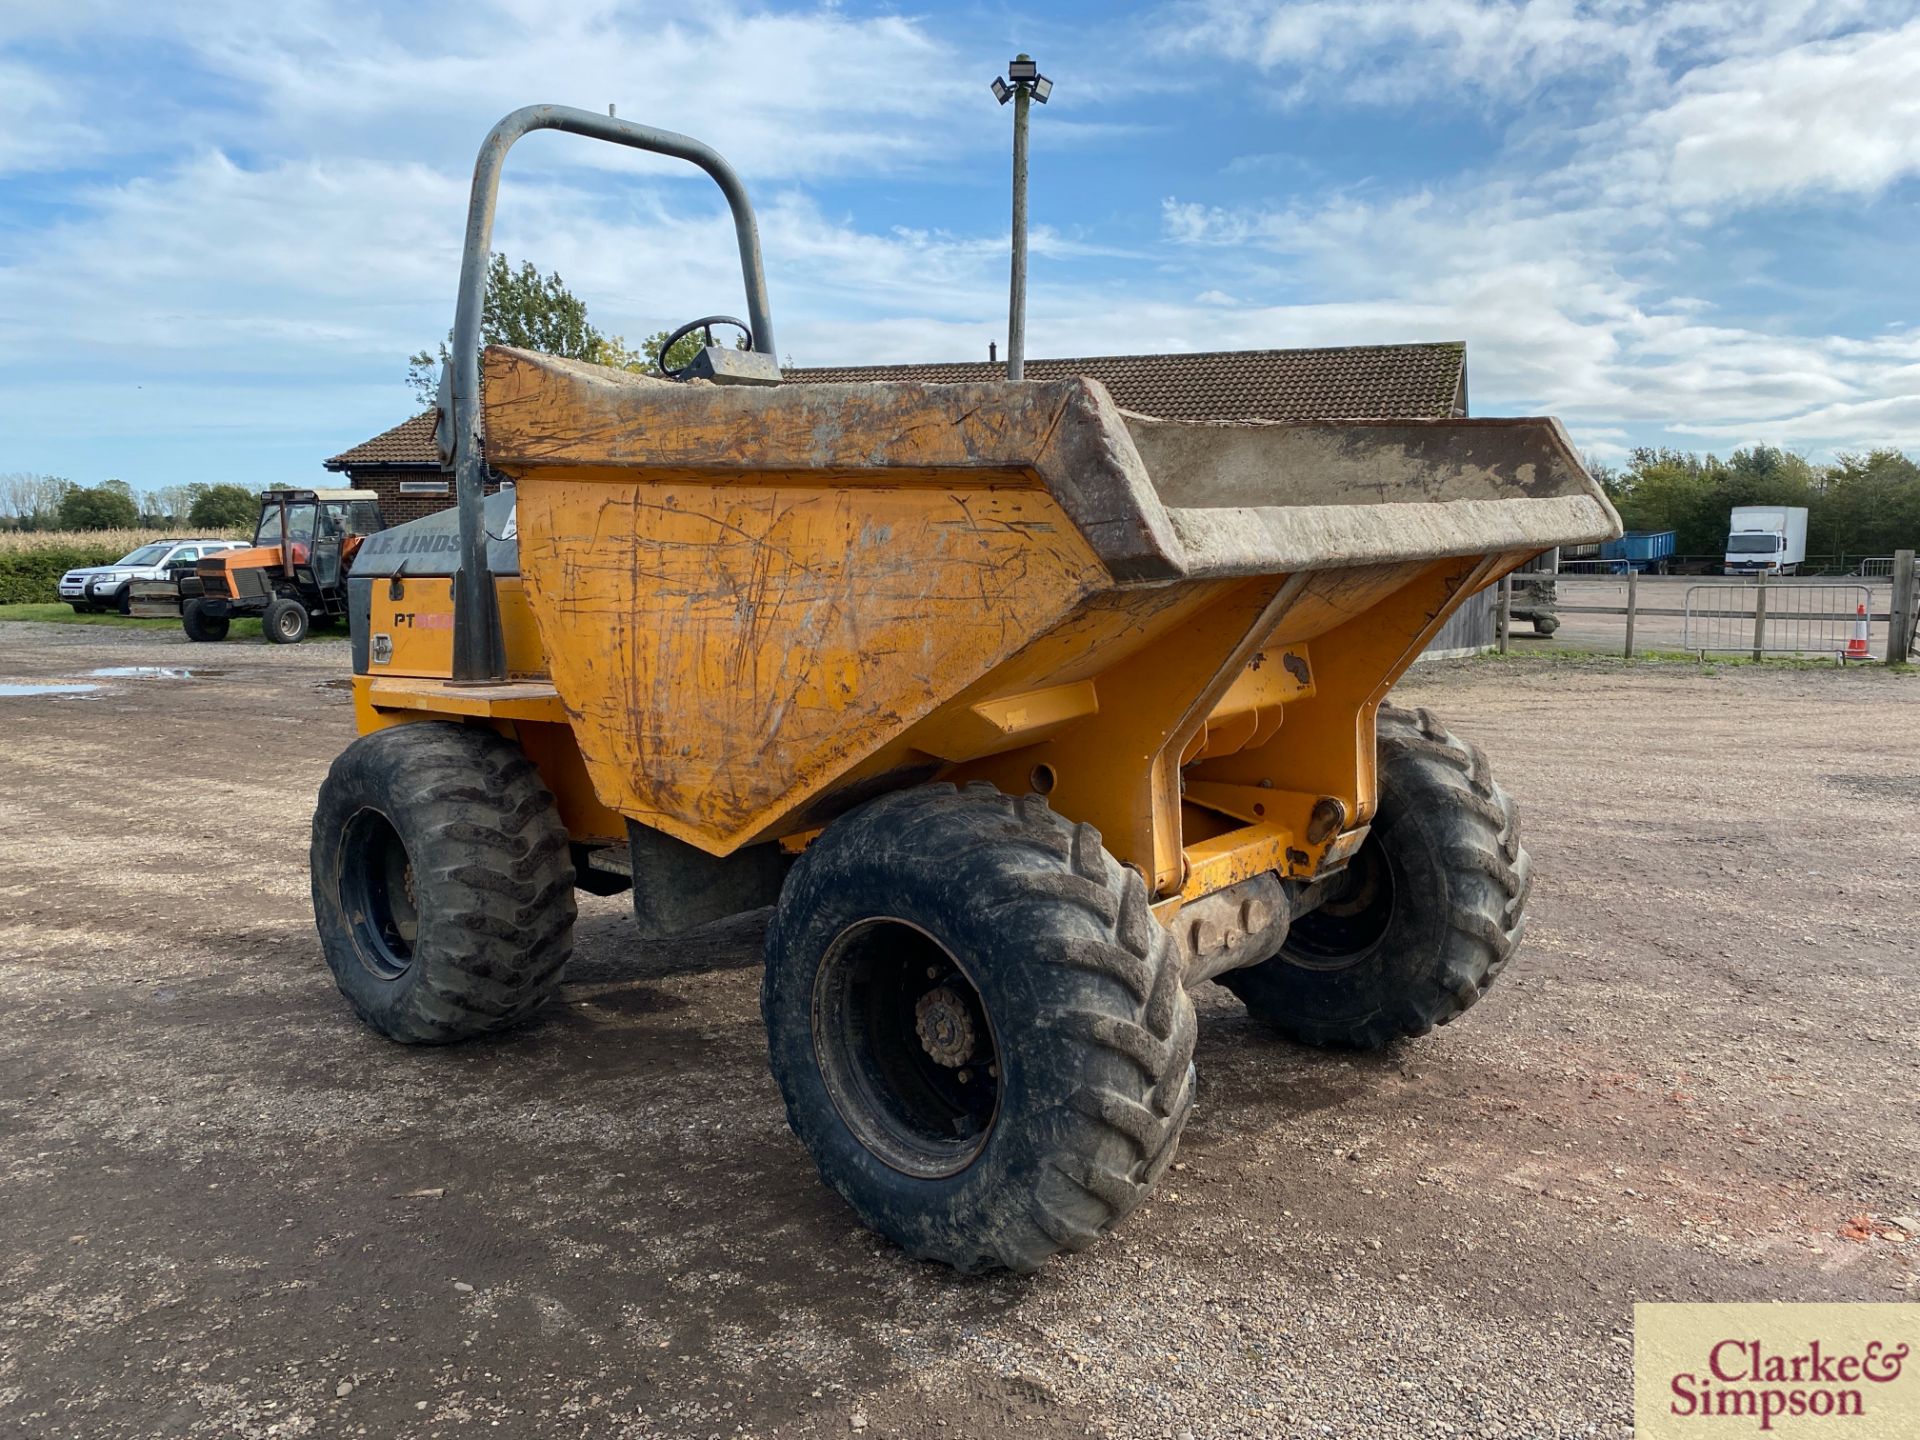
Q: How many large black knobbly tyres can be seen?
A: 3